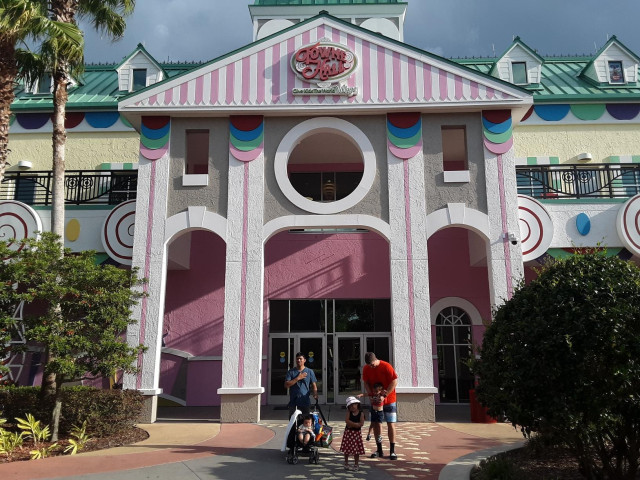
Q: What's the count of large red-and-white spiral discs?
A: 4